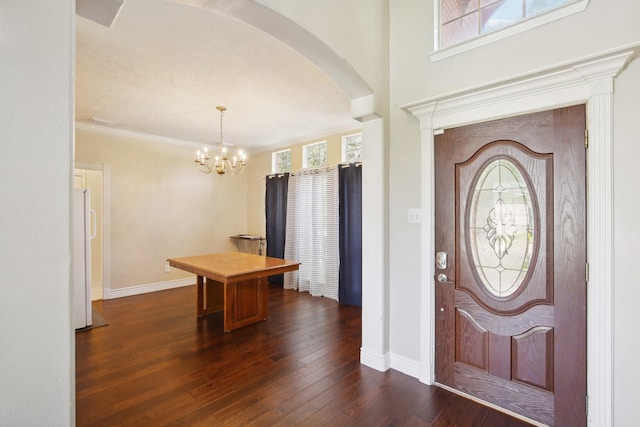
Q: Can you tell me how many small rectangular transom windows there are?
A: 3